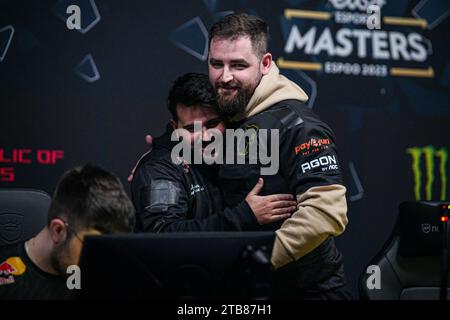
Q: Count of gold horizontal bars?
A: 4